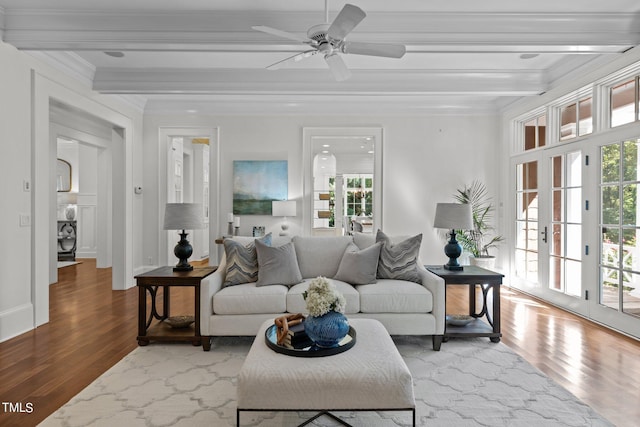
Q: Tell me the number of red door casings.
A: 0